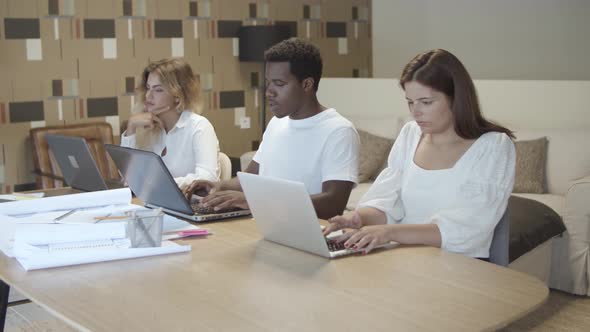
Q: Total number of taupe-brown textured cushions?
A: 2